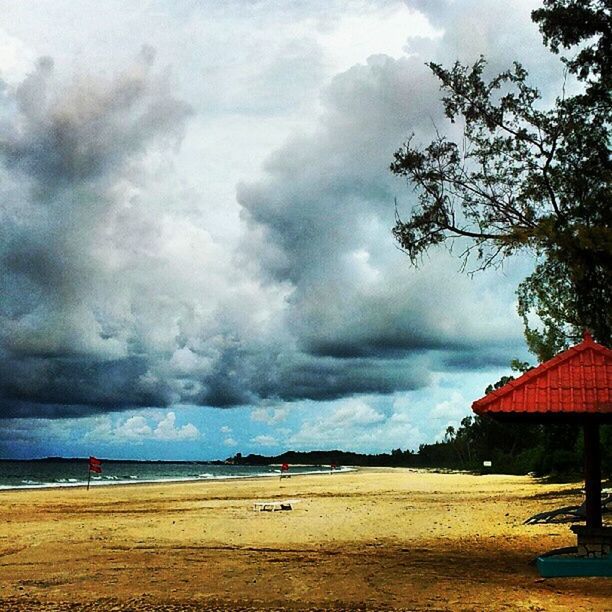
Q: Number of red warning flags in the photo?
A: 3